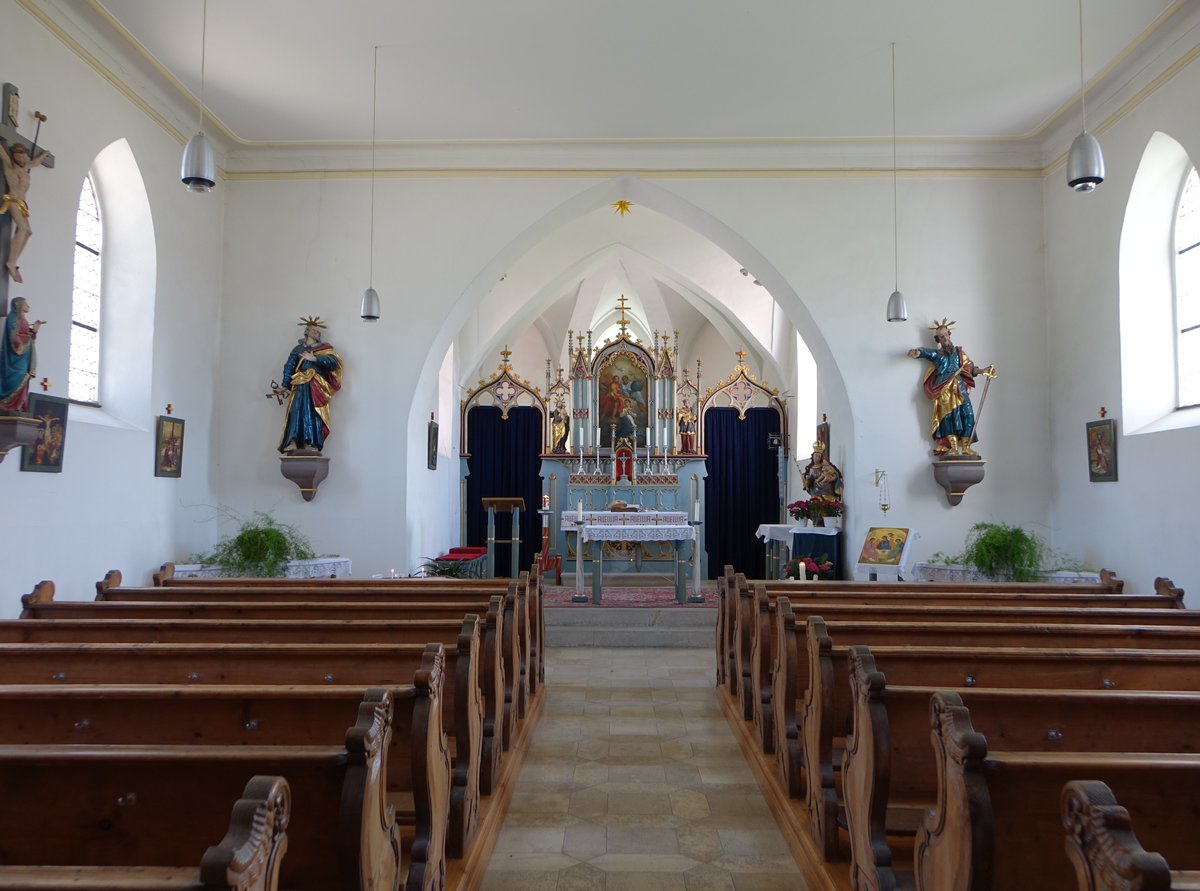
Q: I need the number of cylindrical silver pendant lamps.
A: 4